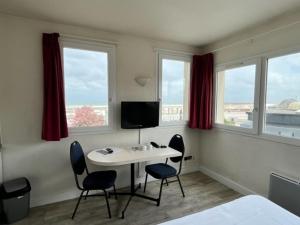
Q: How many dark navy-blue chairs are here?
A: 2